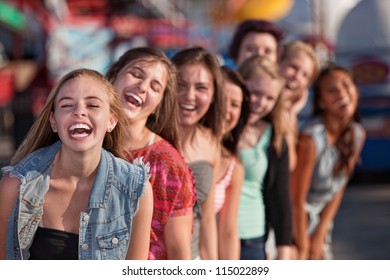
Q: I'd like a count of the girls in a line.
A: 8